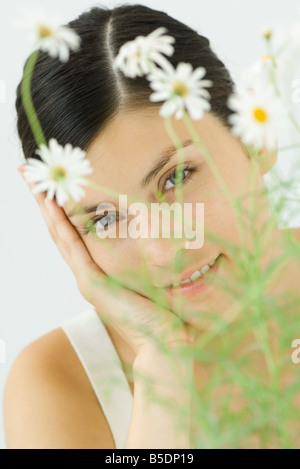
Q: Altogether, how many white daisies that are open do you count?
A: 5